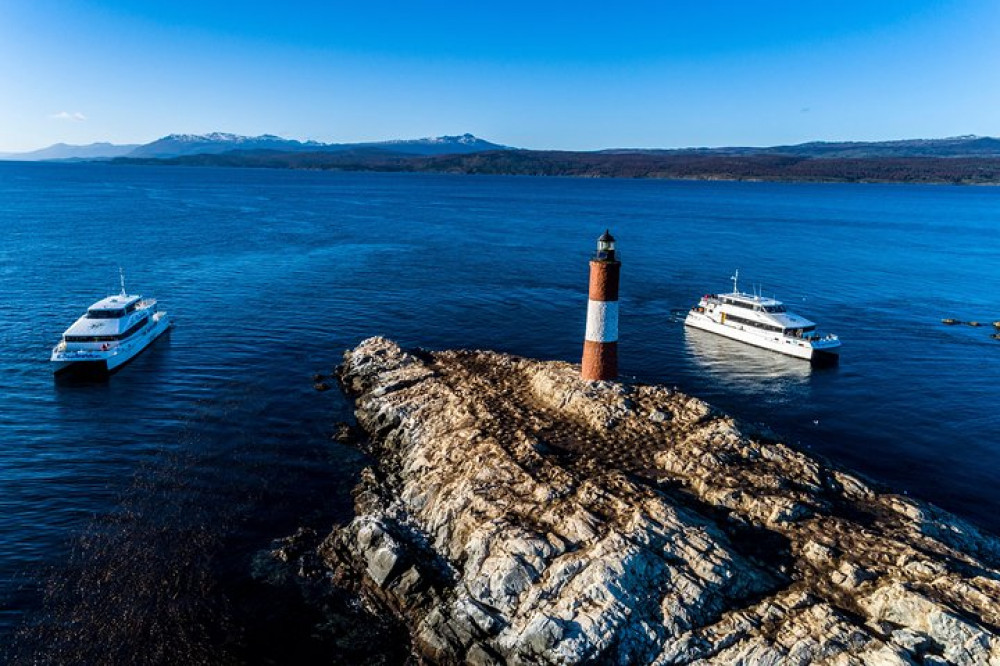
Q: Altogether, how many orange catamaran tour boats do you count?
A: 0